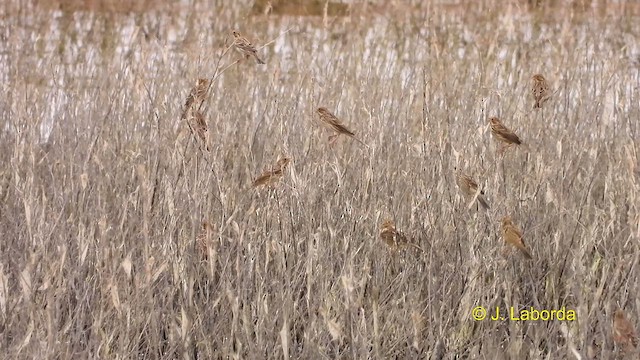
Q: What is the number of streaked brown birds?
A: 12